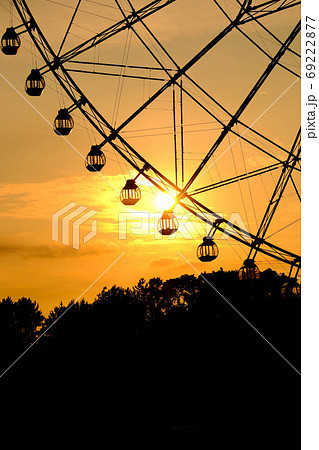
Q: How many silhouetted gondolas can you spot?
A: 9